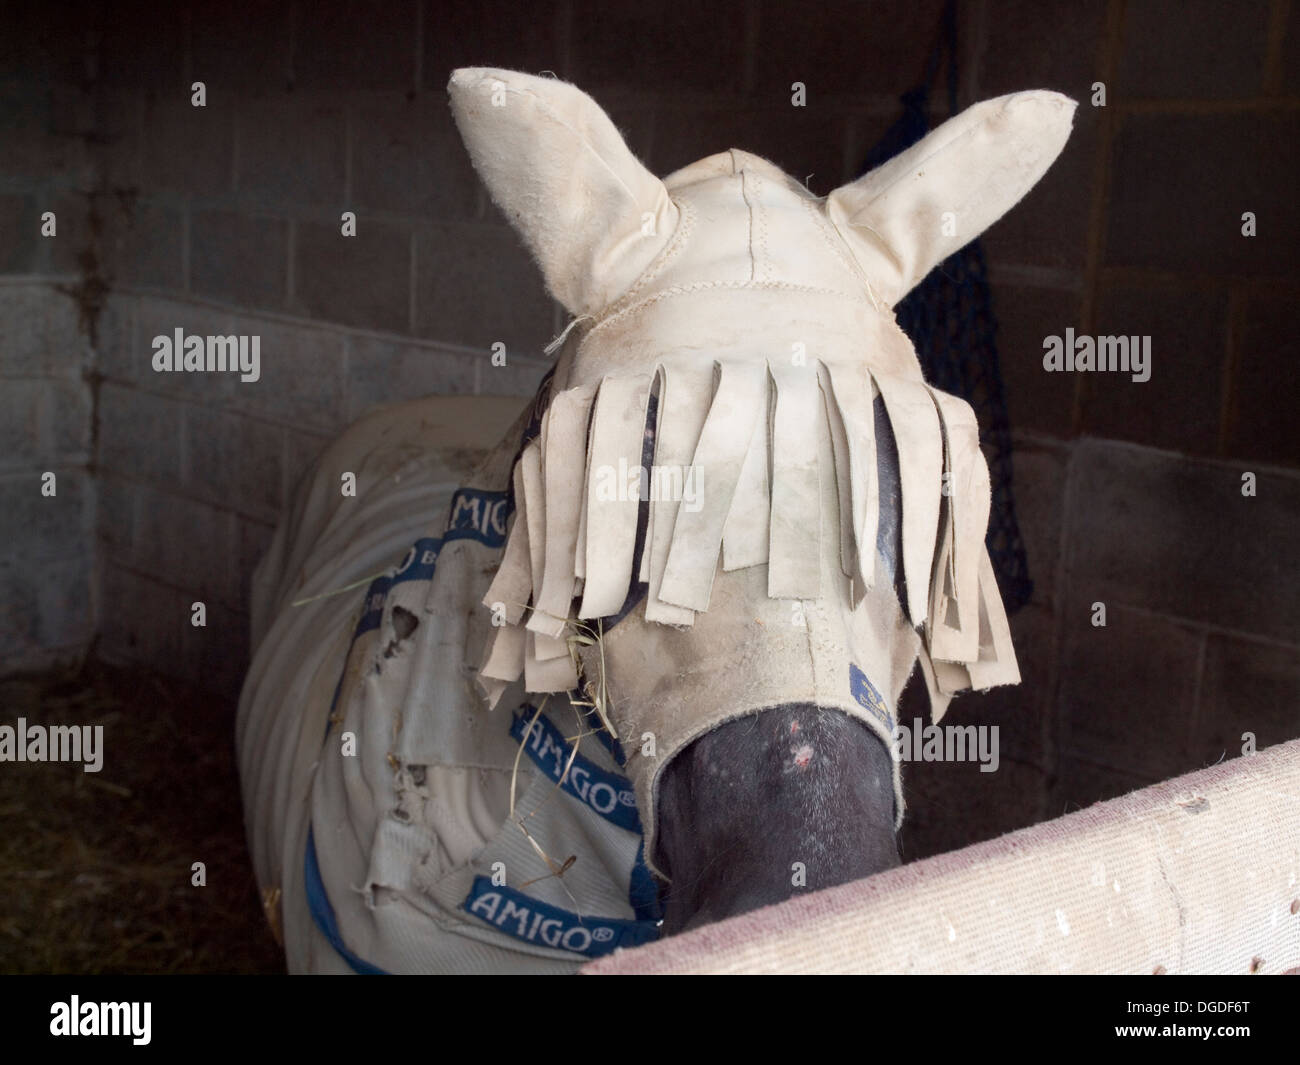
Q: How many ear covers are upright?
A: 2